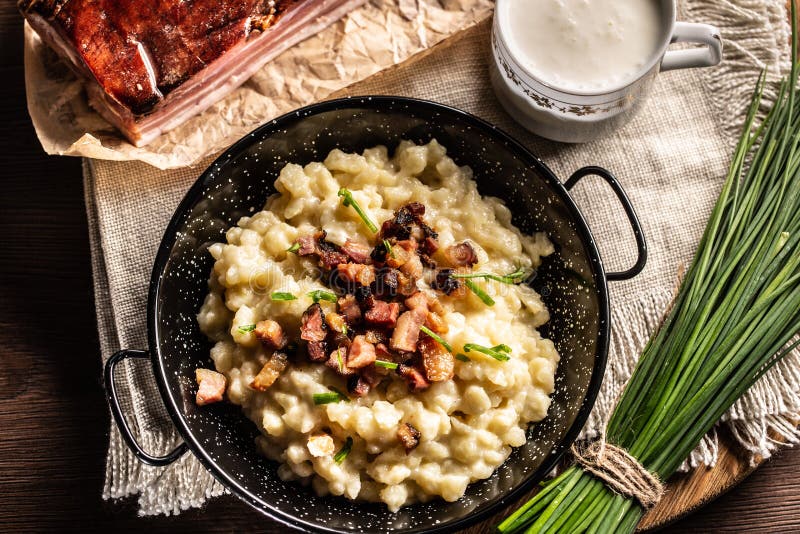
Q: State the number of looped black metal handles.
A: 2